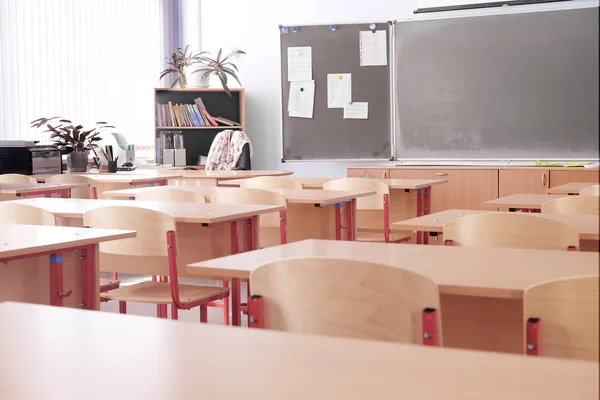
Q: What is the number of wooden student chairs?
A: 13